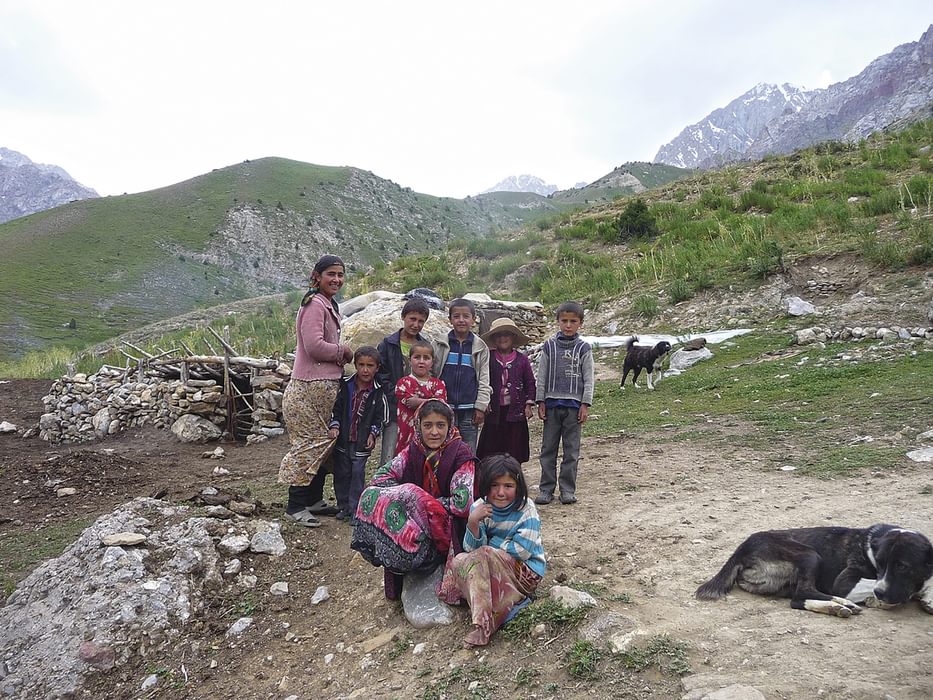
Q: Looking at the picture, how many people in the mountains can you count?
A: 9